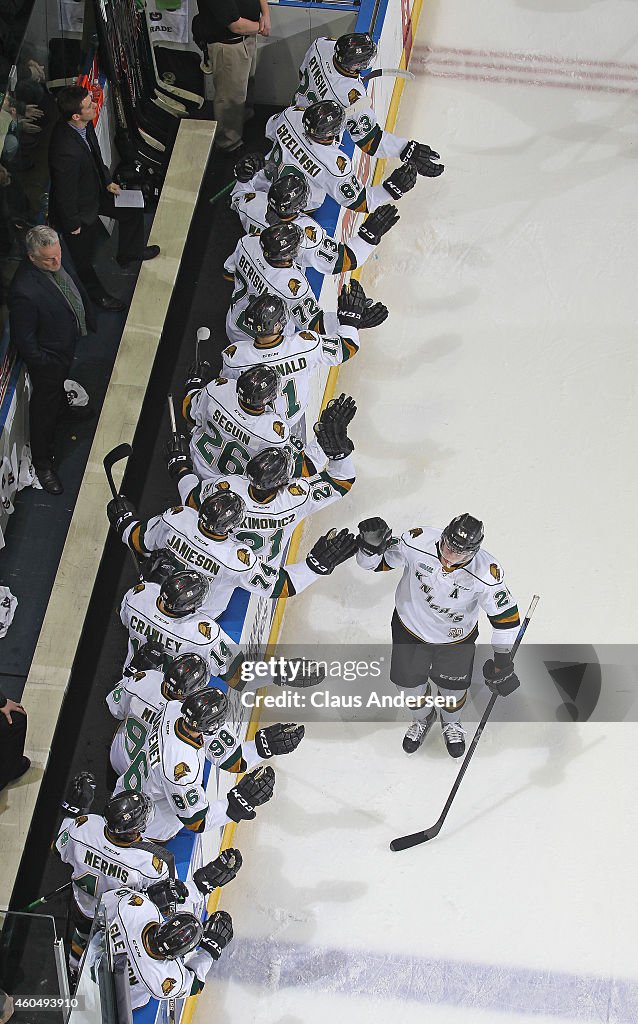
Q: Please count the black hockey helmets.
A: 14